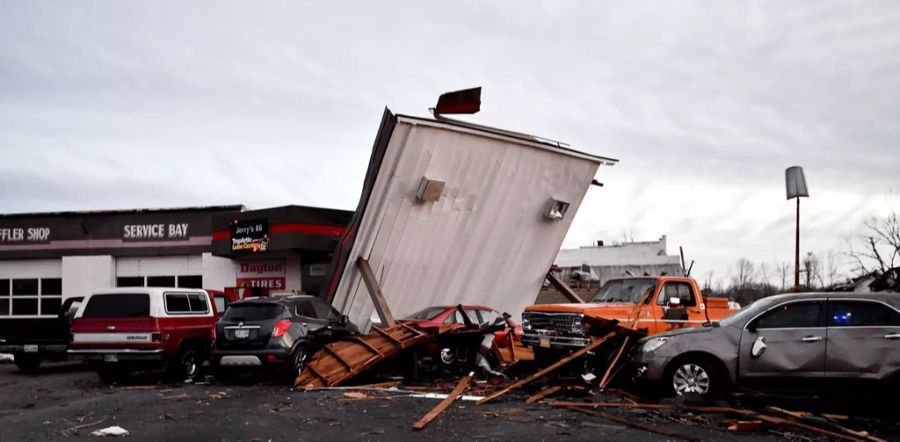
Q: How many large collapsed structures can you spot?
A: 1